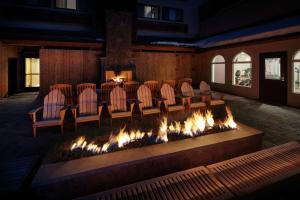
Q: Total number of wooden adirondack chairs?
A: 7